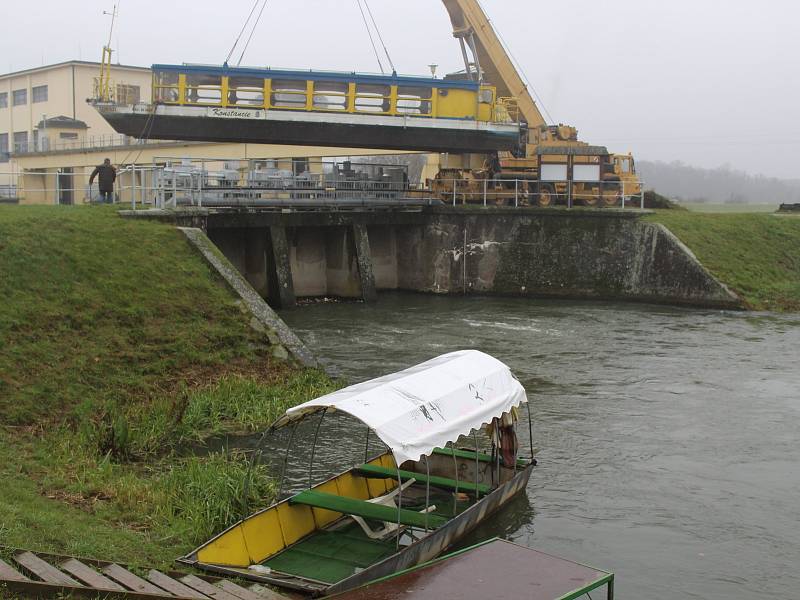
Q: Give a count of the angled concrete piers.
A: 2